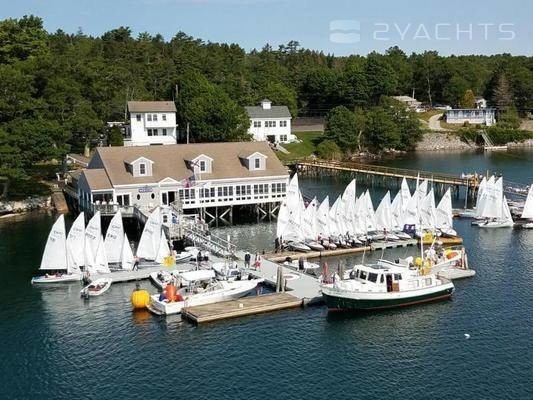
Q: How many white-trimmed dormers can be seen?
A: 3